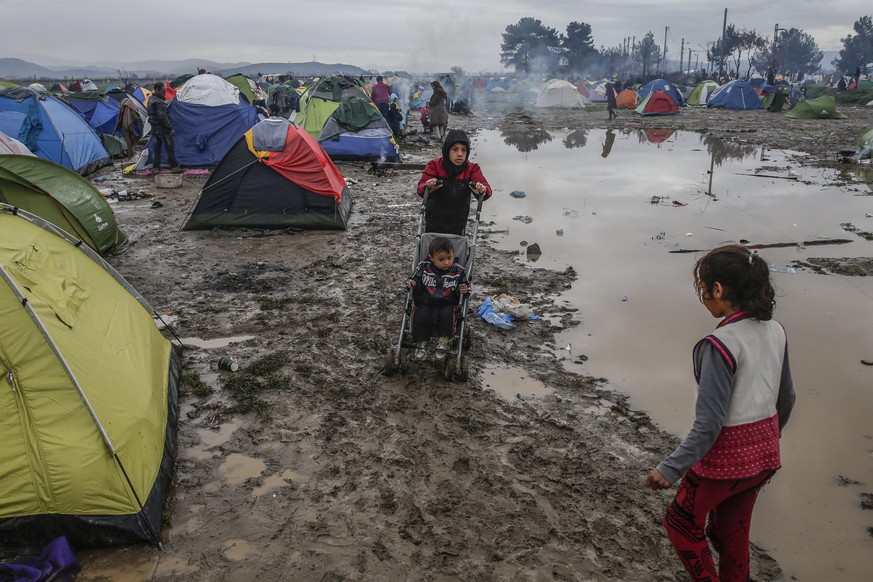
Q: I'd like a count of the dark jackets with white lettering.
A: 1